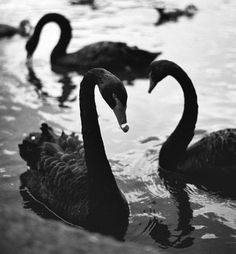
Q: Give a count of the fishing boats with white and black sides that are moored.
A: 0